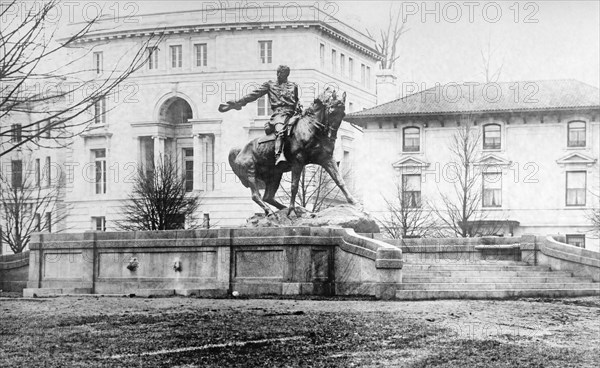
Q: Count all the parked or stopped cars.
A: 0